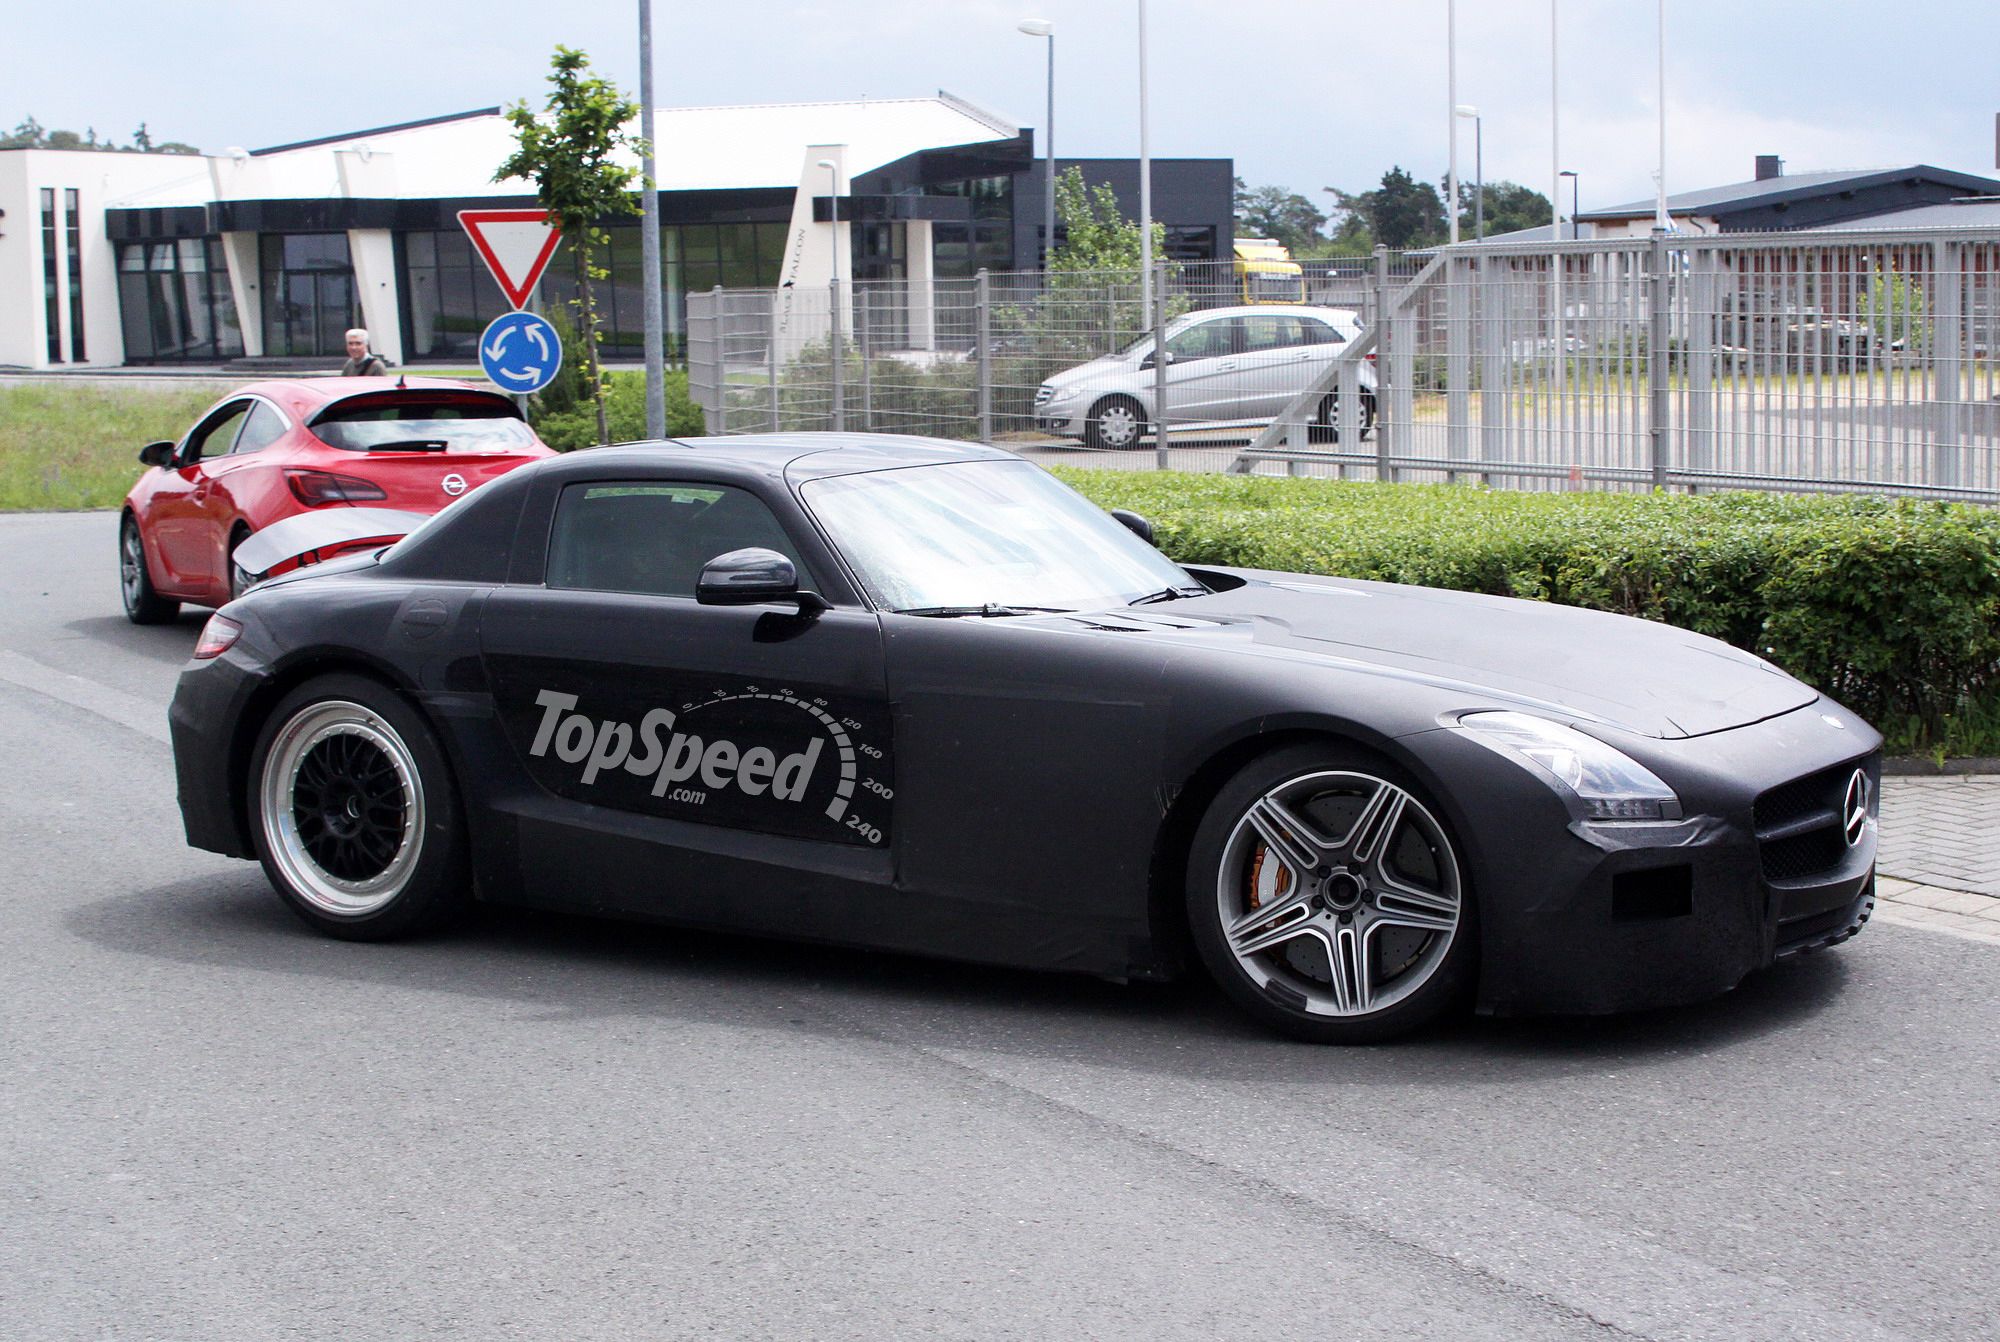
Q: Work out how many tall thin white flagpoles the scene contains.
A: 4